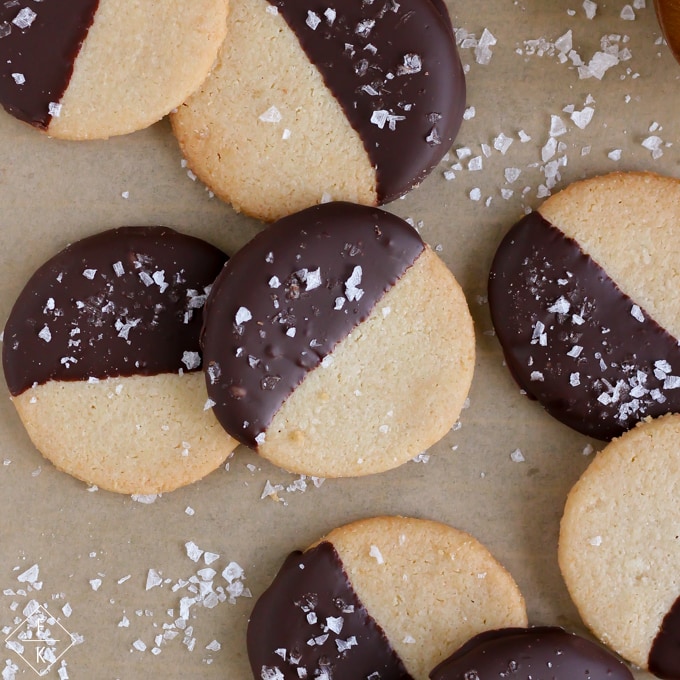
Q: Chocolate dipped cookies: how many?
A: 8